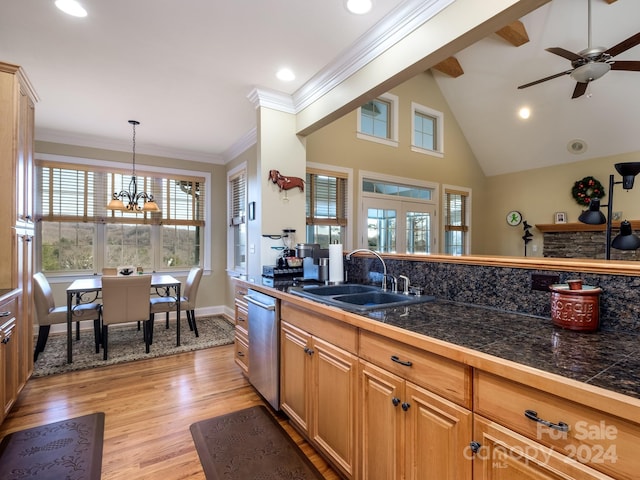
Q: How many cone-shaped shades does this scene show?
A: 3